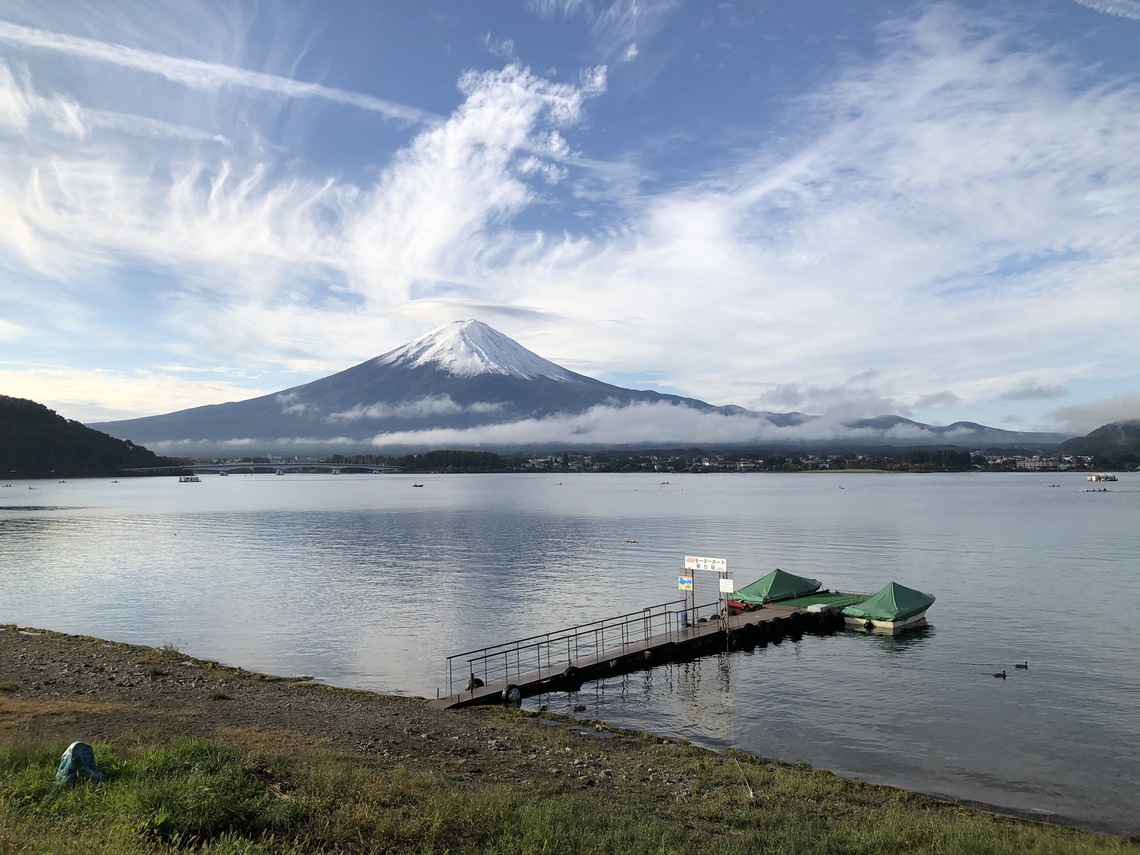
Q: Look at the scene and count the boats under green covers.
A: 2